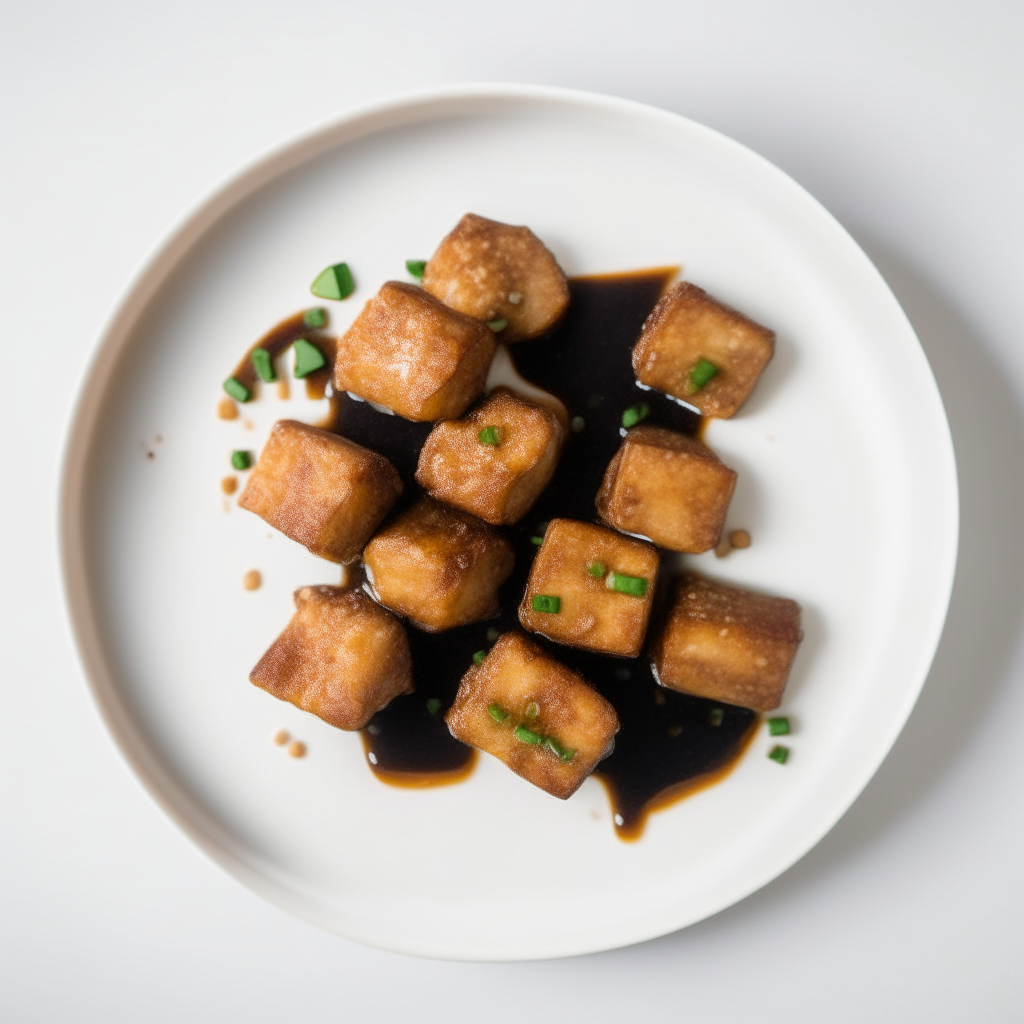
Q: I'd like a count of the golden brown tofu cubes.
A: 11